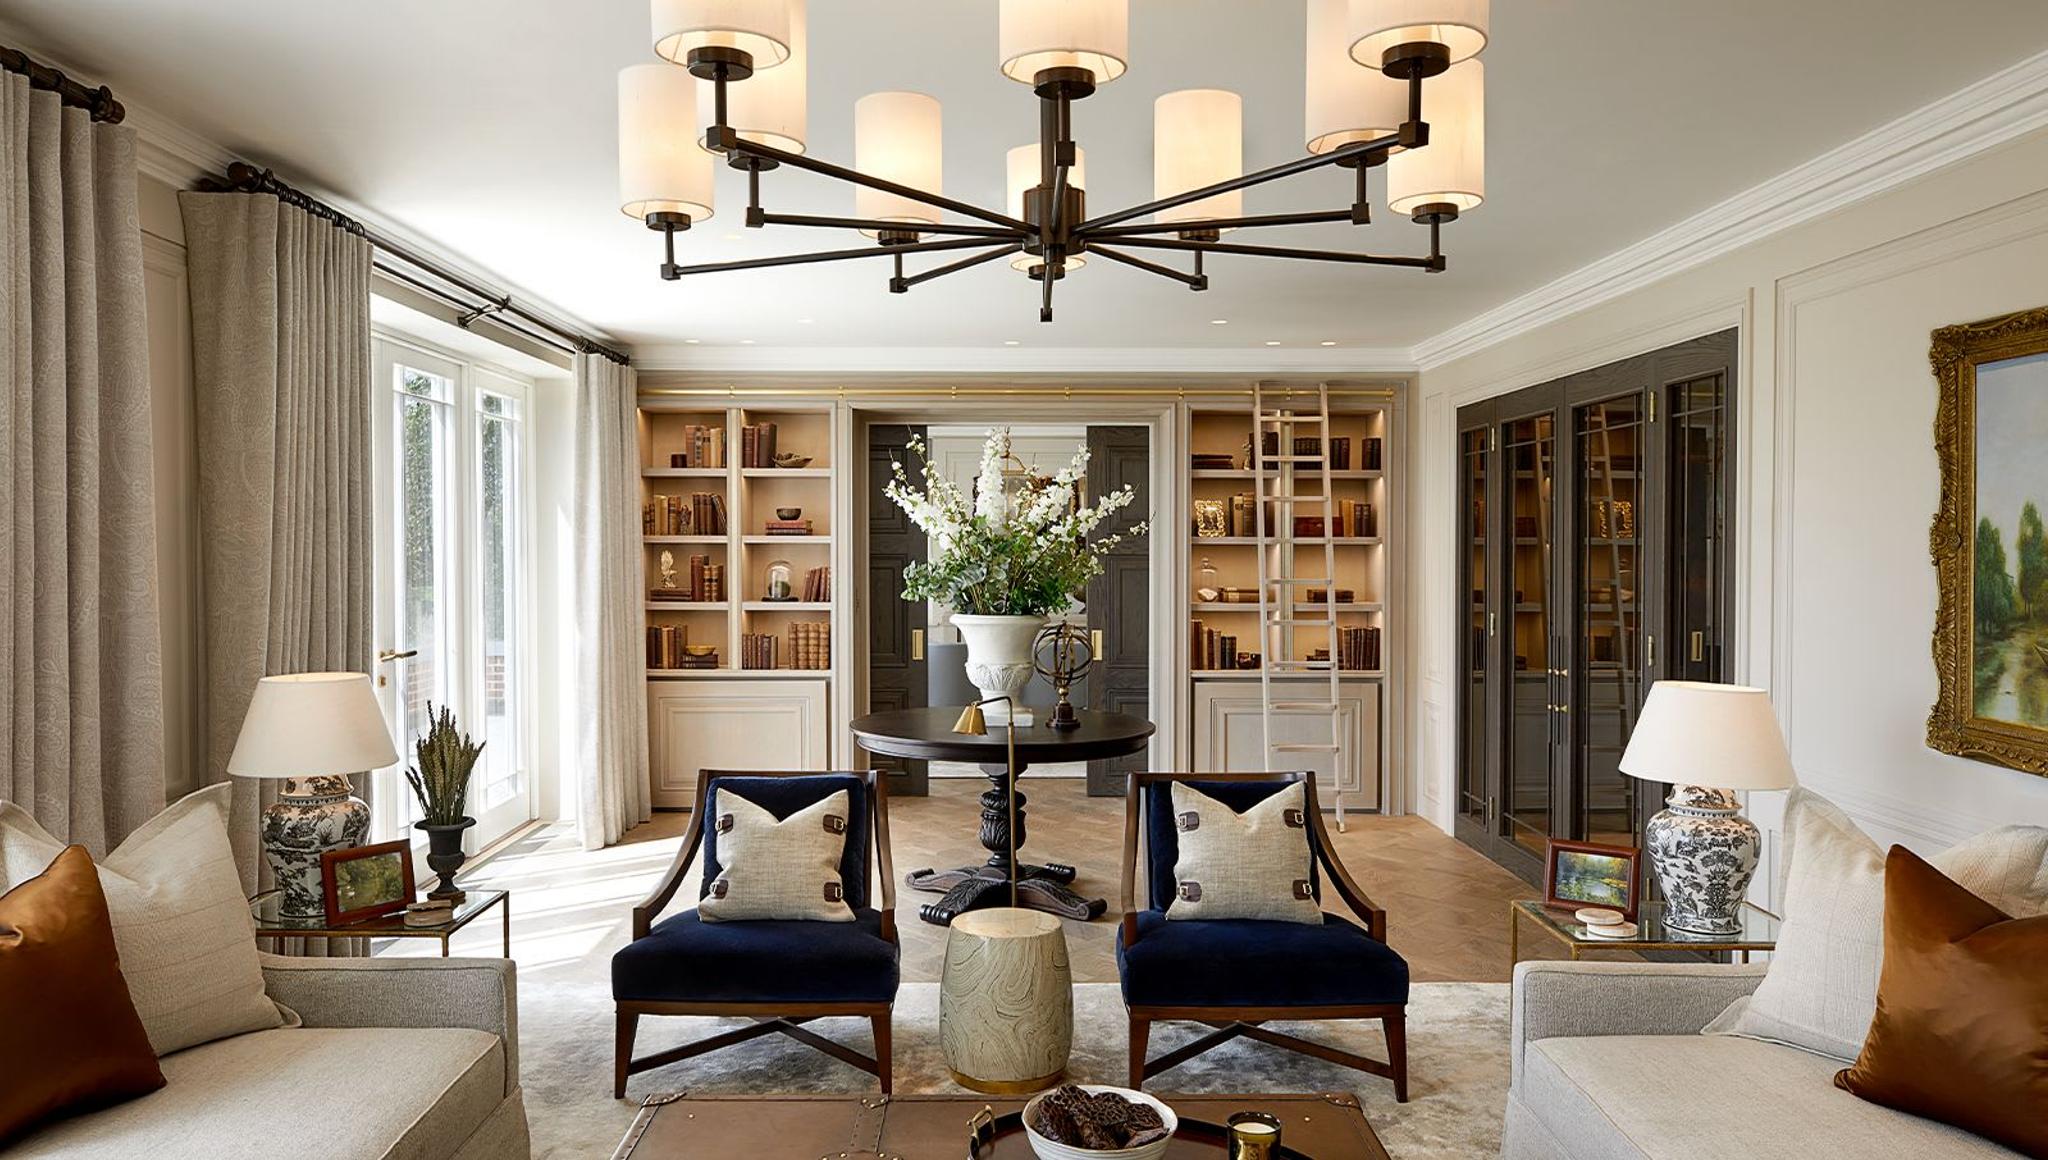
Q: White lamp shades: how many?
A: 12